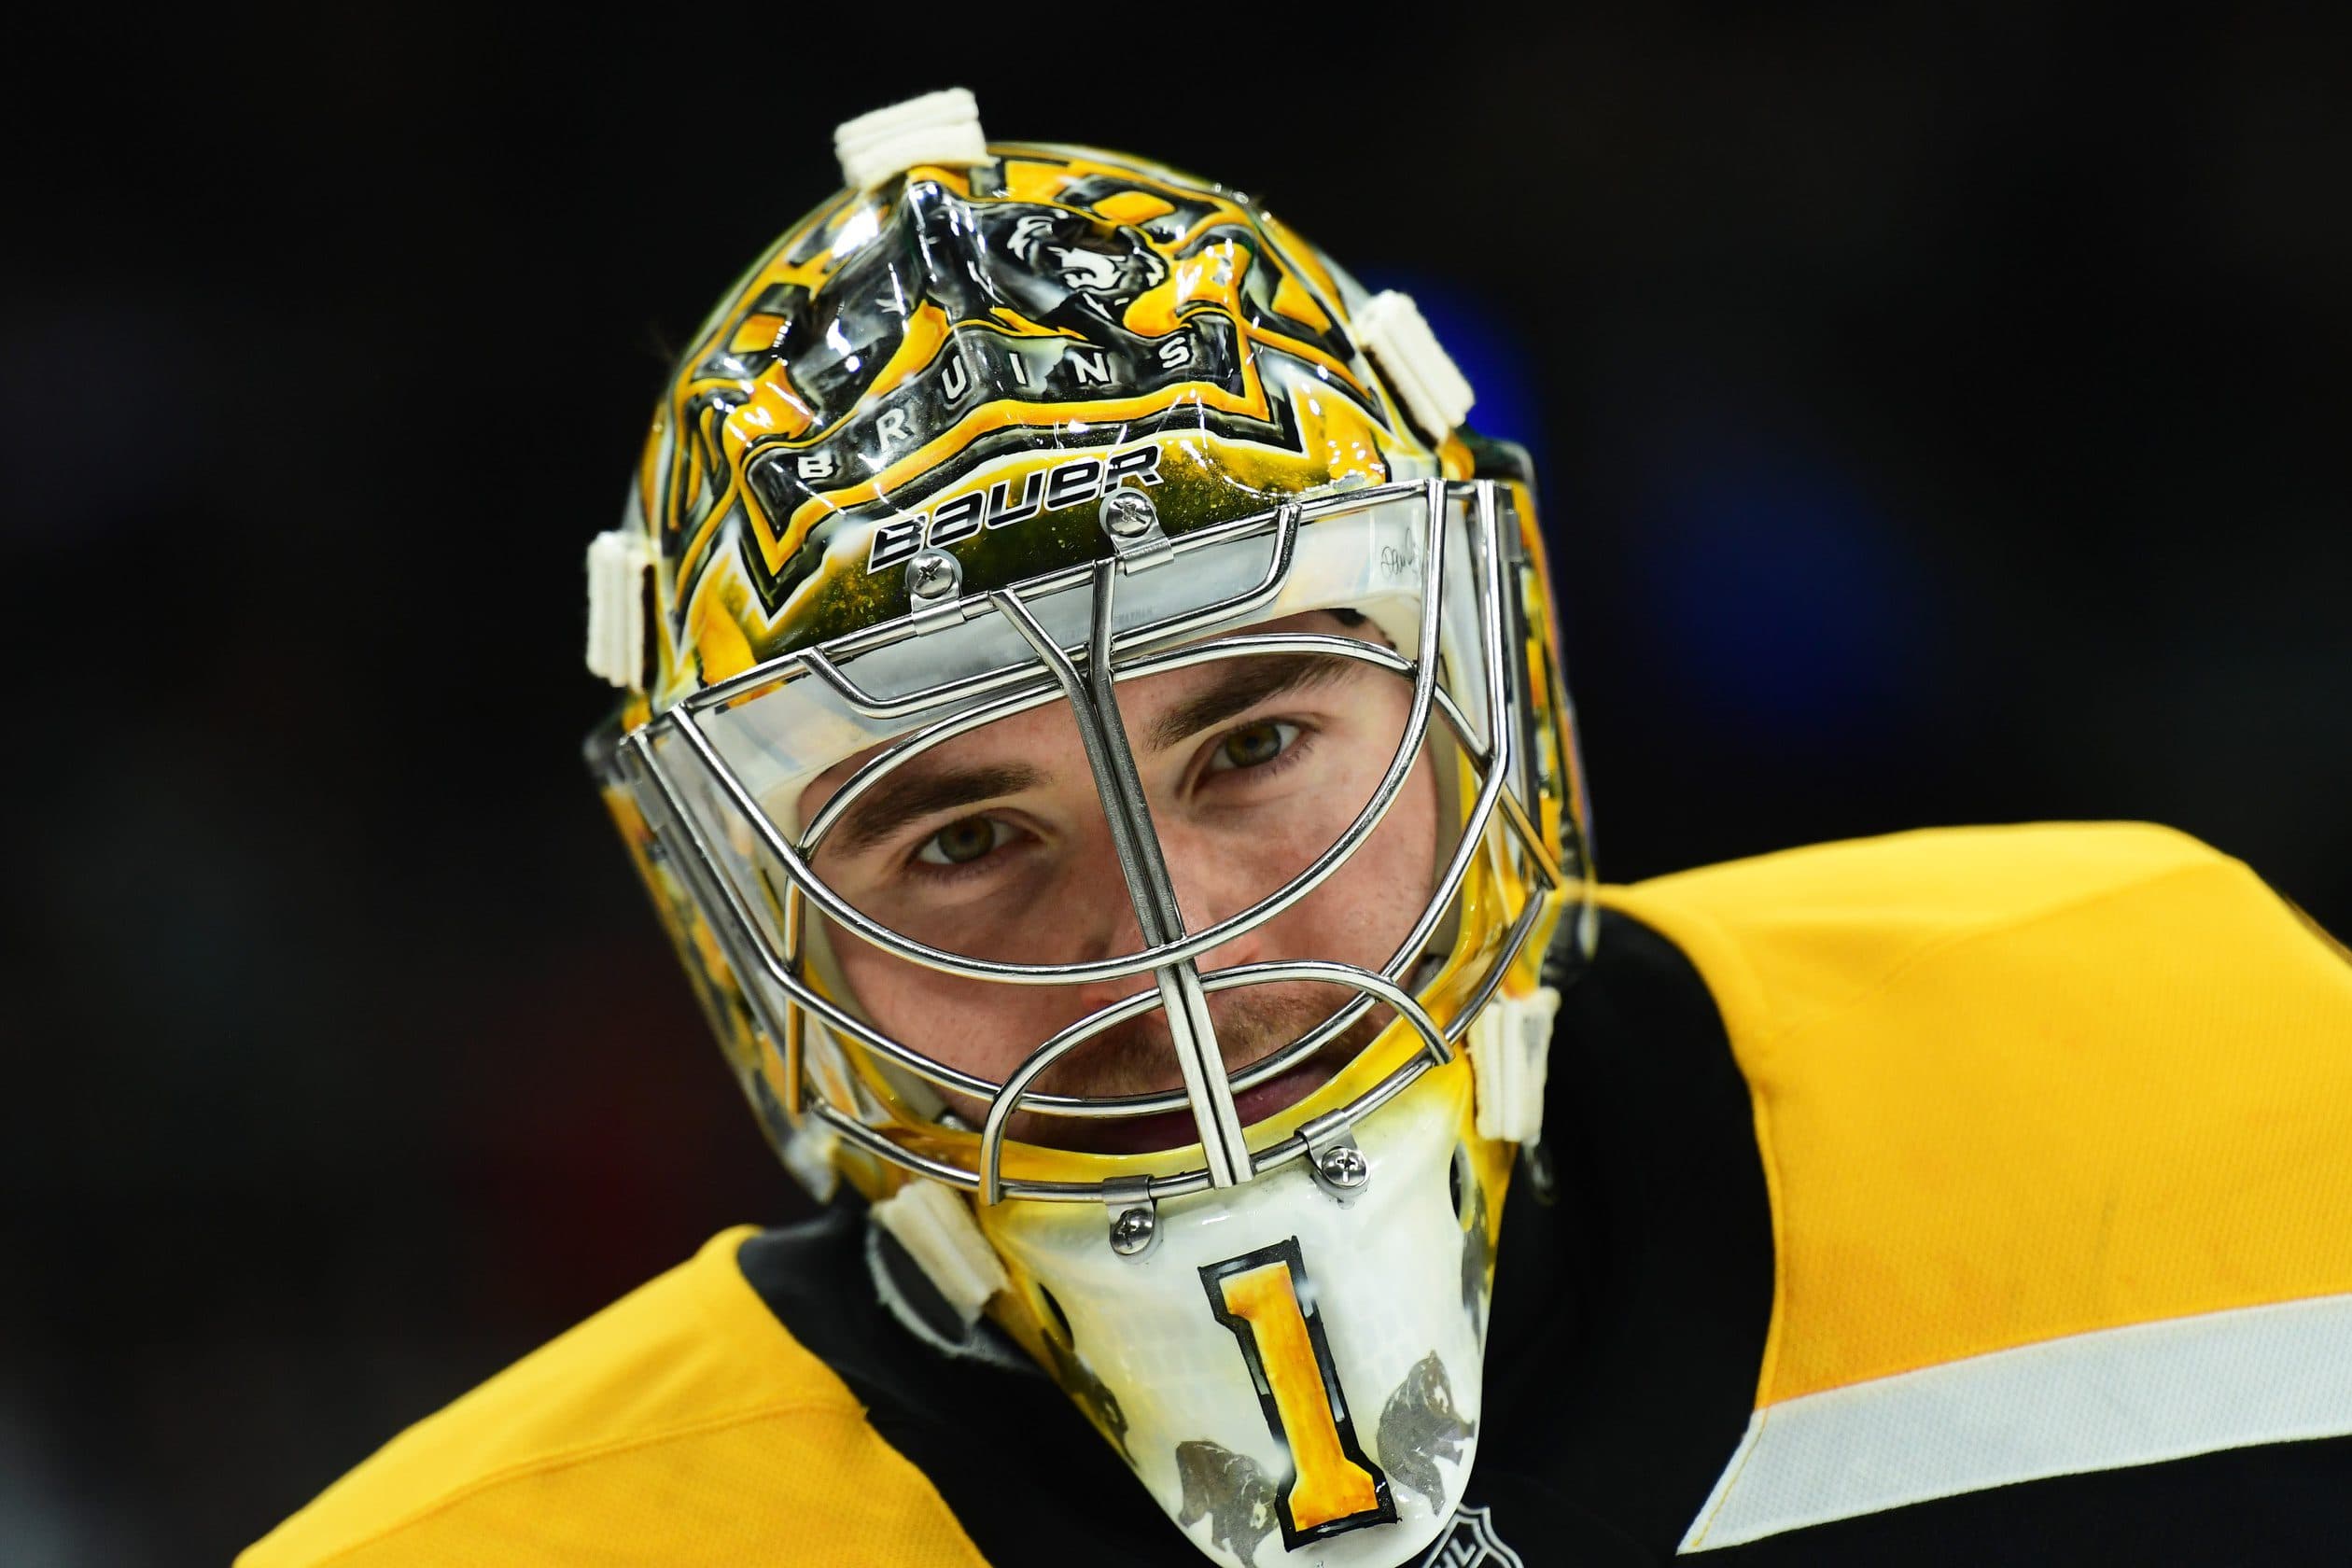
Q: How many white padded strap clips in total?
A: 5